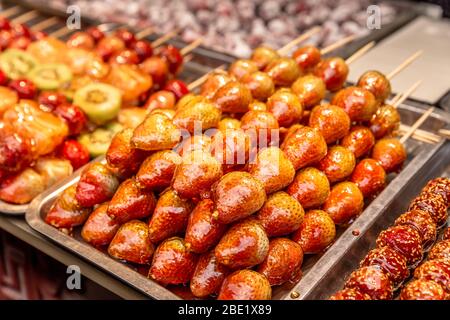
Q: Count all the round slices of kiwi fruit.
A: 4